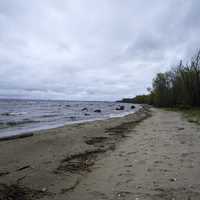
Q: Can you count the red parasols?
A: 0